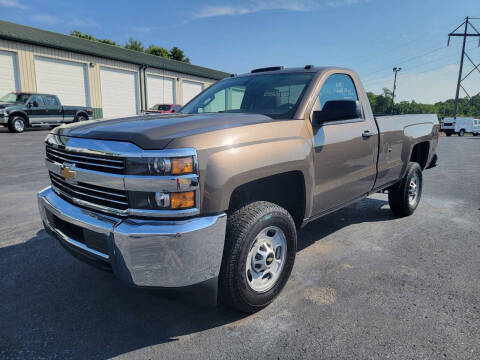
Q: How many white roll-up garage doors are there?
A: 5